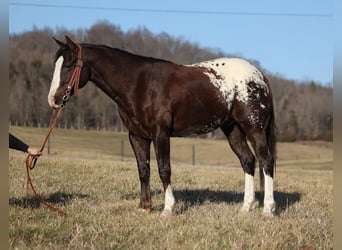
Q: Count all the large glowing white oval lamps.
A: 0